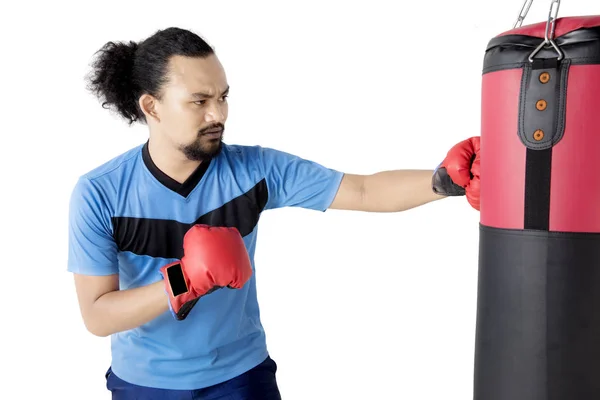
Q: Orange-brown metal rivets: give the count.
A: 3